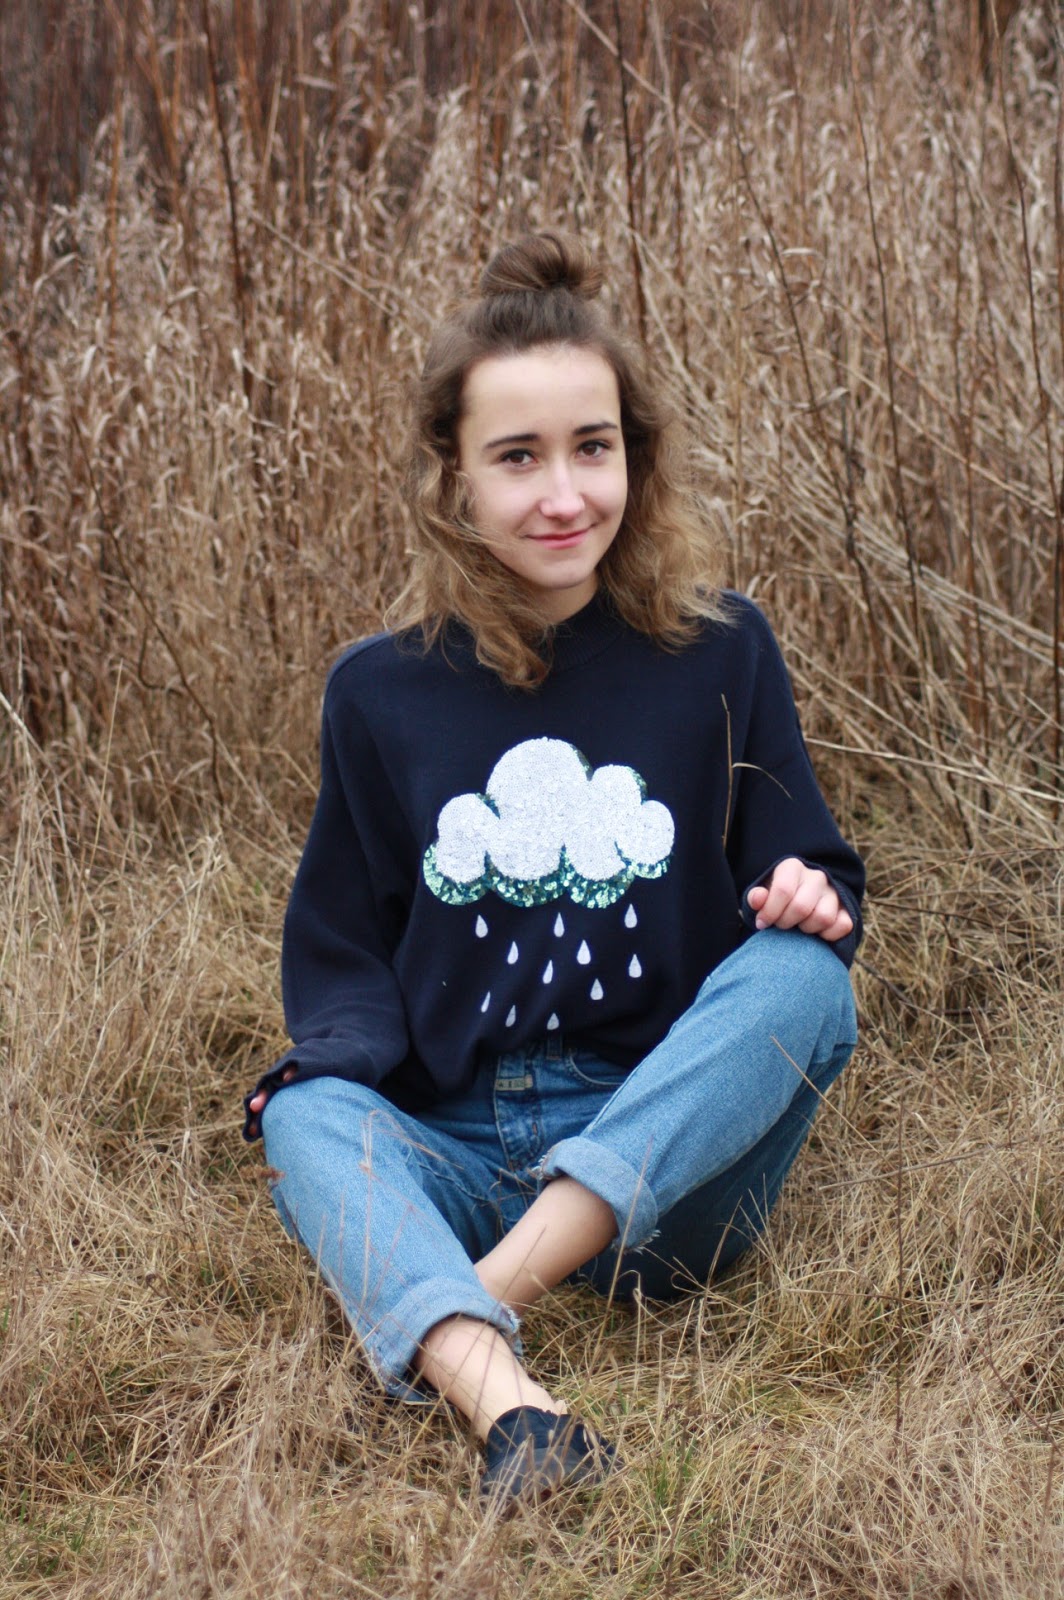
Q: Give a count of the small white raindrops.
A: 11